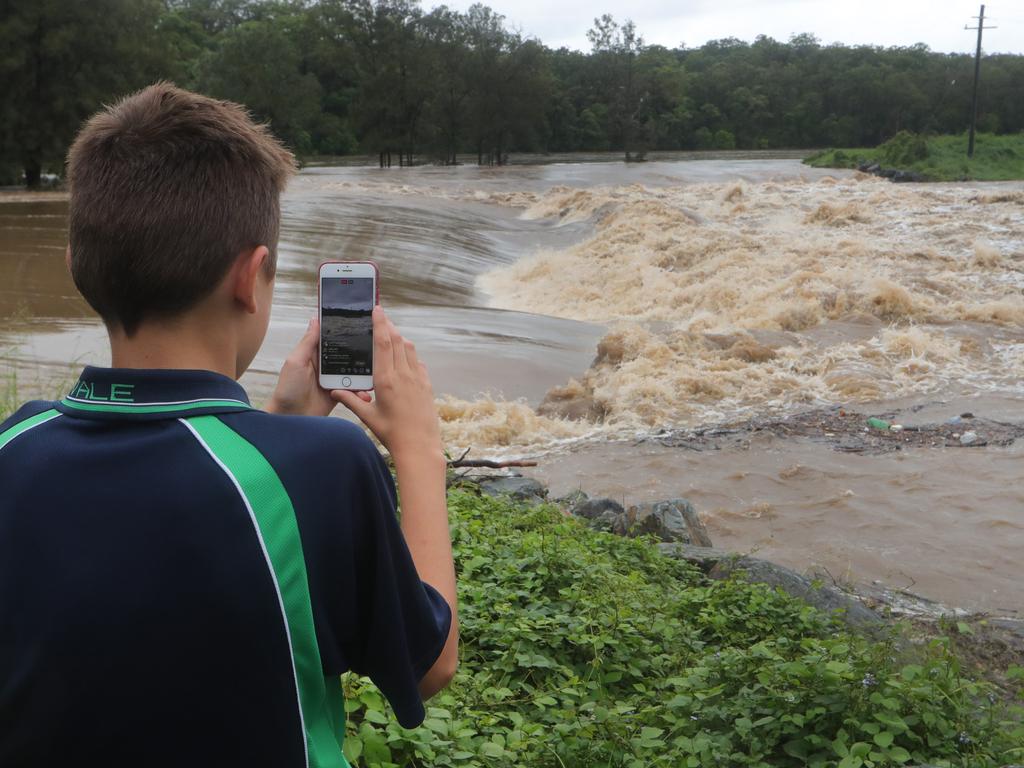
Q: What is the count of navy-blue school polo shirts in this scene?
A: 1